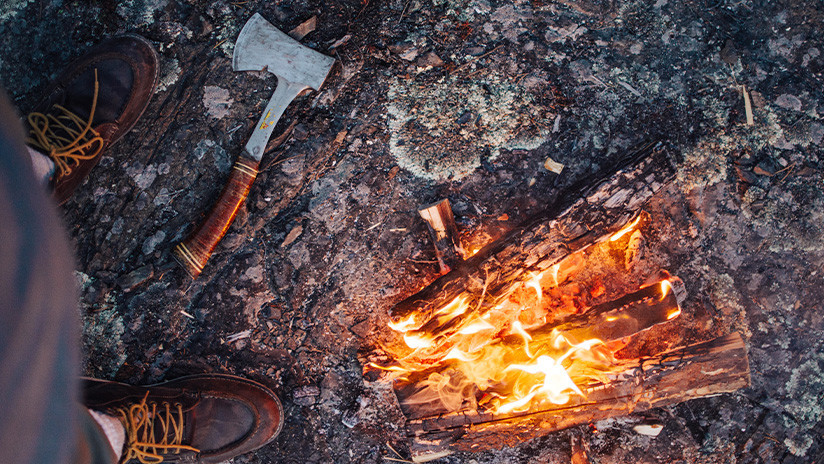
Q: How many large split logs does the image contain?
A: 3